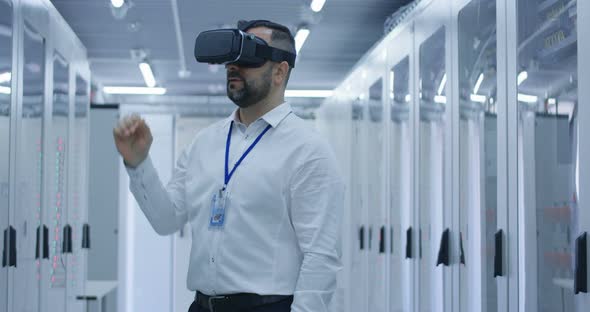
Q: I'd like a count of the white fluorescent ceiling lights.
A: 6